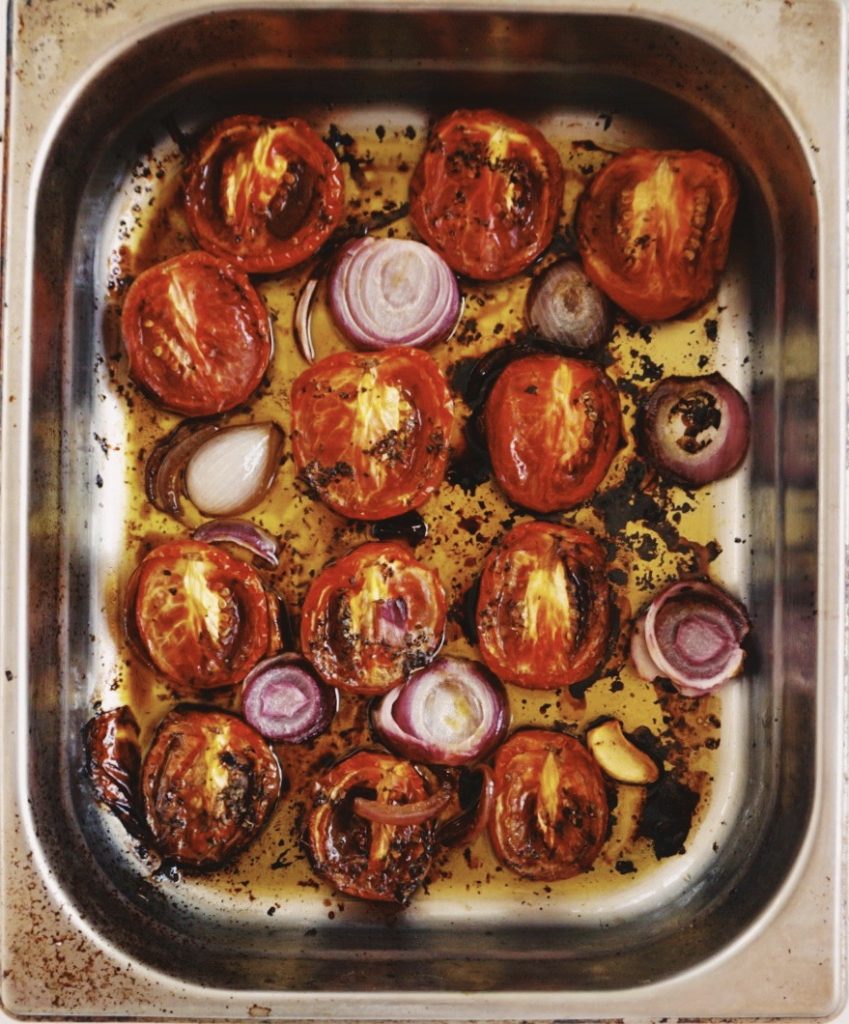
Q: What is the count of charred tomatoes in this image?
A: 12